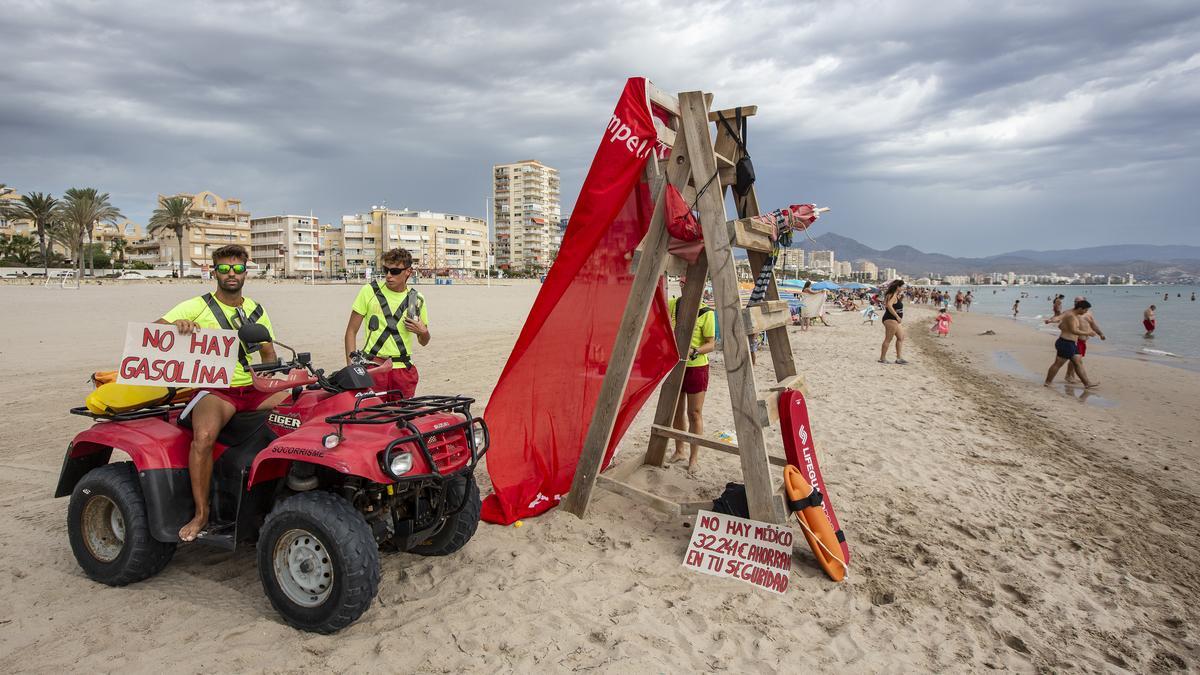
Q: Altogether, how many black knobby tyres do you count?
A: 3